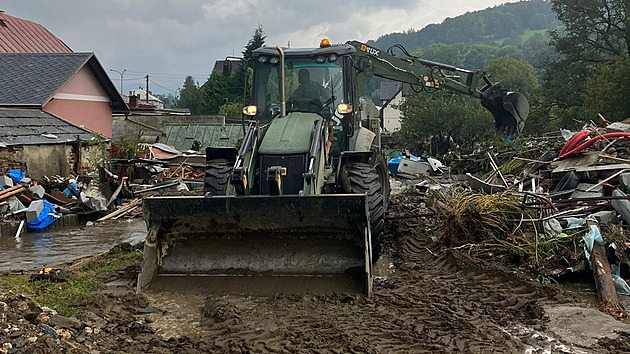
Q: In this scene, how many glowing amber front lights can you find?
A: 2